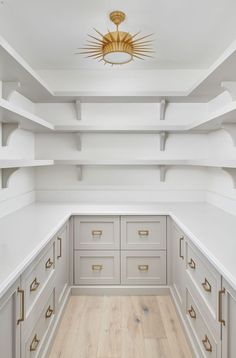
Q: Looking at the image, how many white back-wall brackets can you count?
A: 6